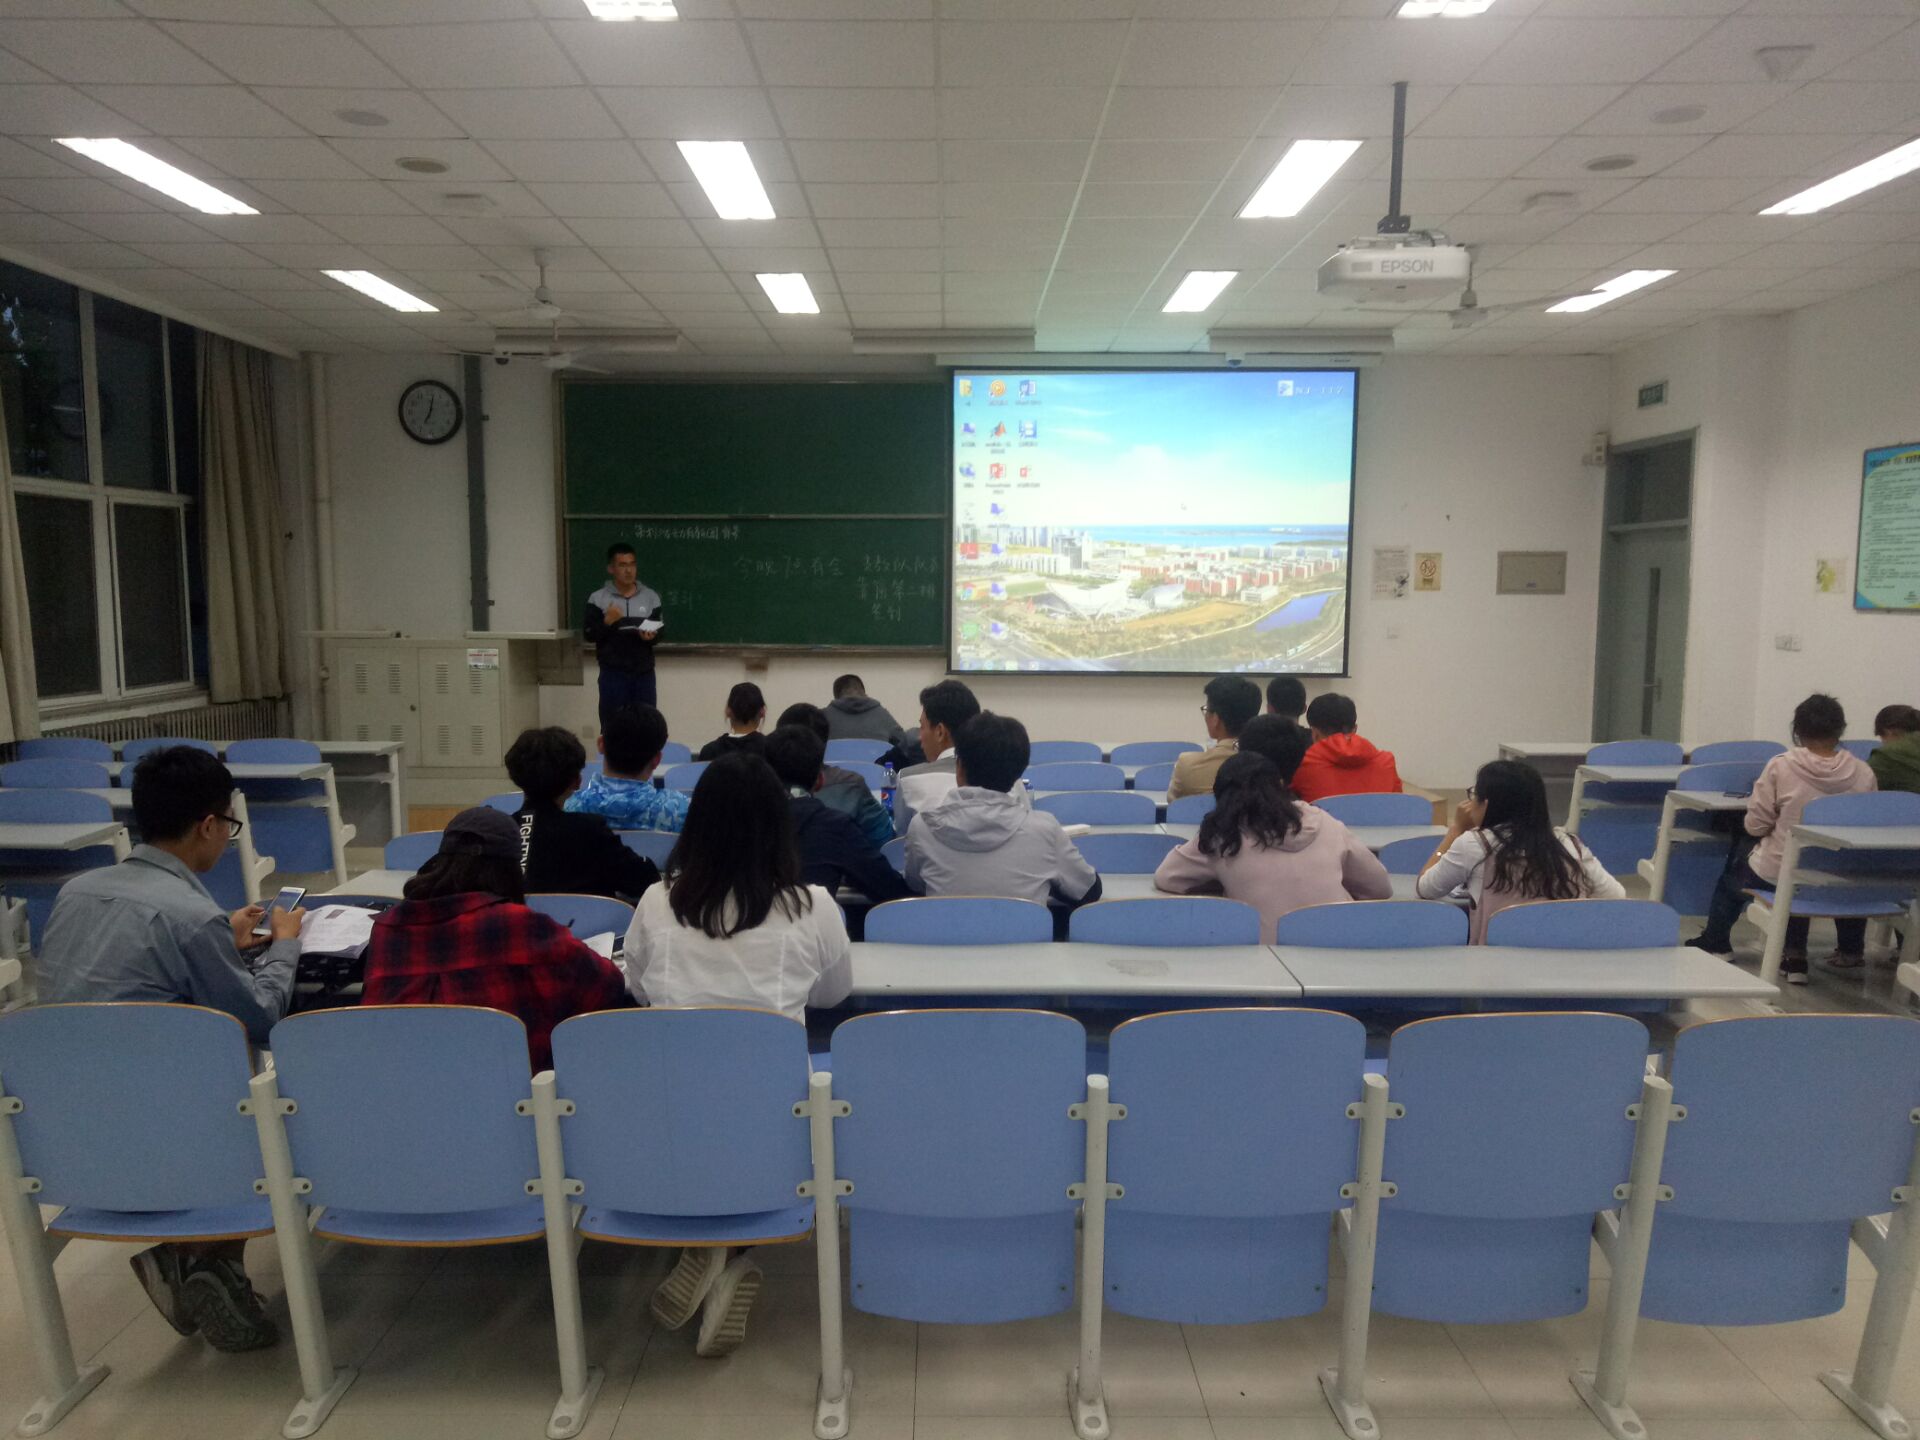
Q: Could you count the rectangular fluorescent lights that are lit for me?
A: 10